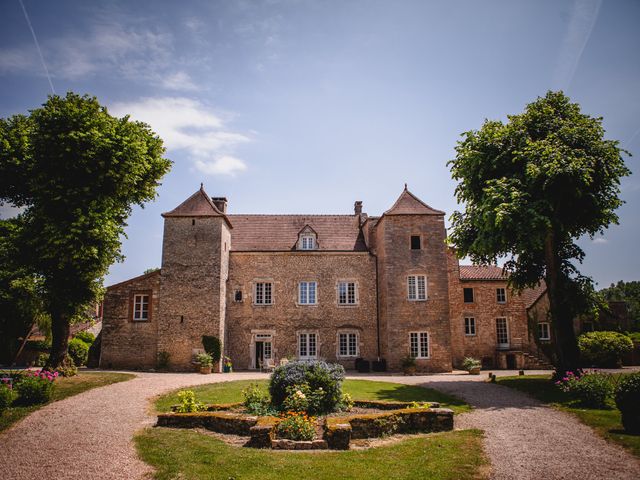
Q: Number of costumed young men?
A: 0